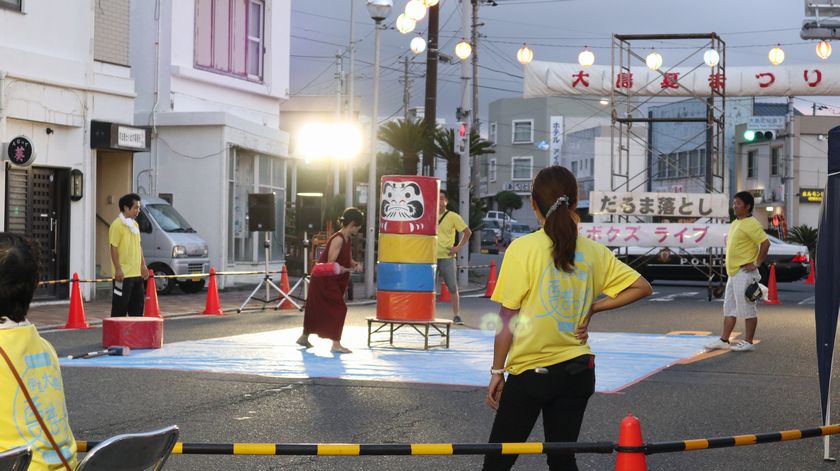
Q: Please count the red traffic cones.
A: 9